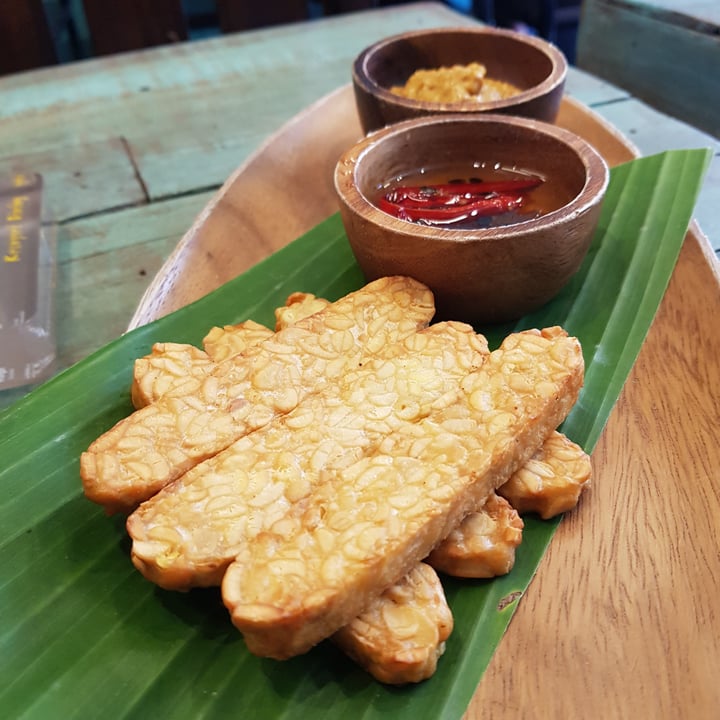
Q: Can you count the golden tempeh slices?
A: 6